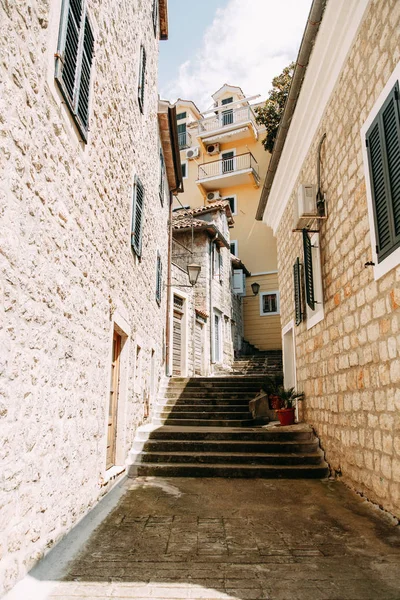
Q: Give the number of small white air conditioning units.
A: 4